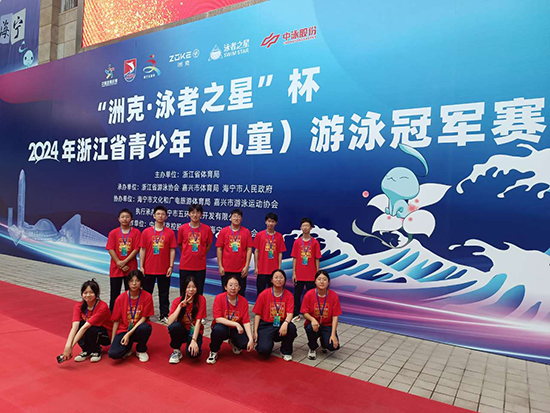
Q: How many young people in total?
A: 12